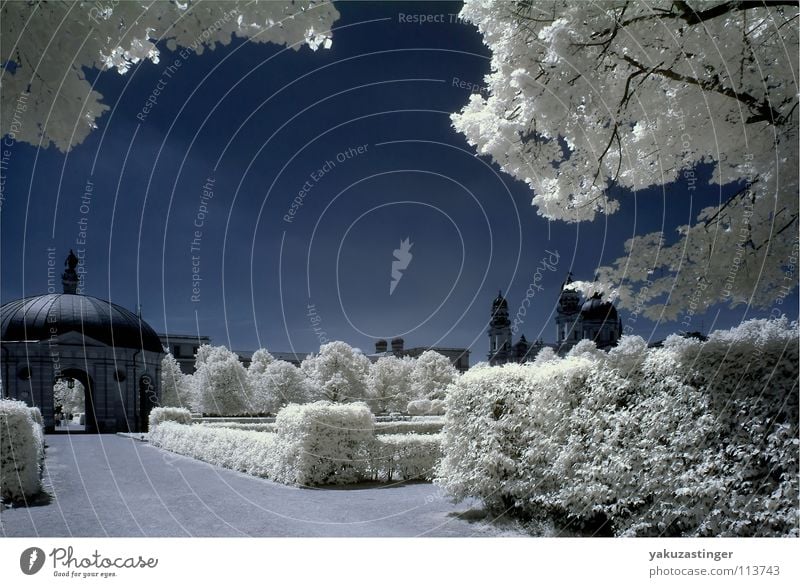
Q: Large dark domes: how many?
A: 2